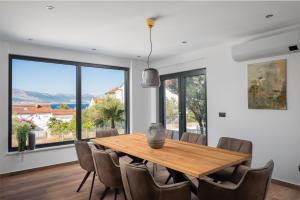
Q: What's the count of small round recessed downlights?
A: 6